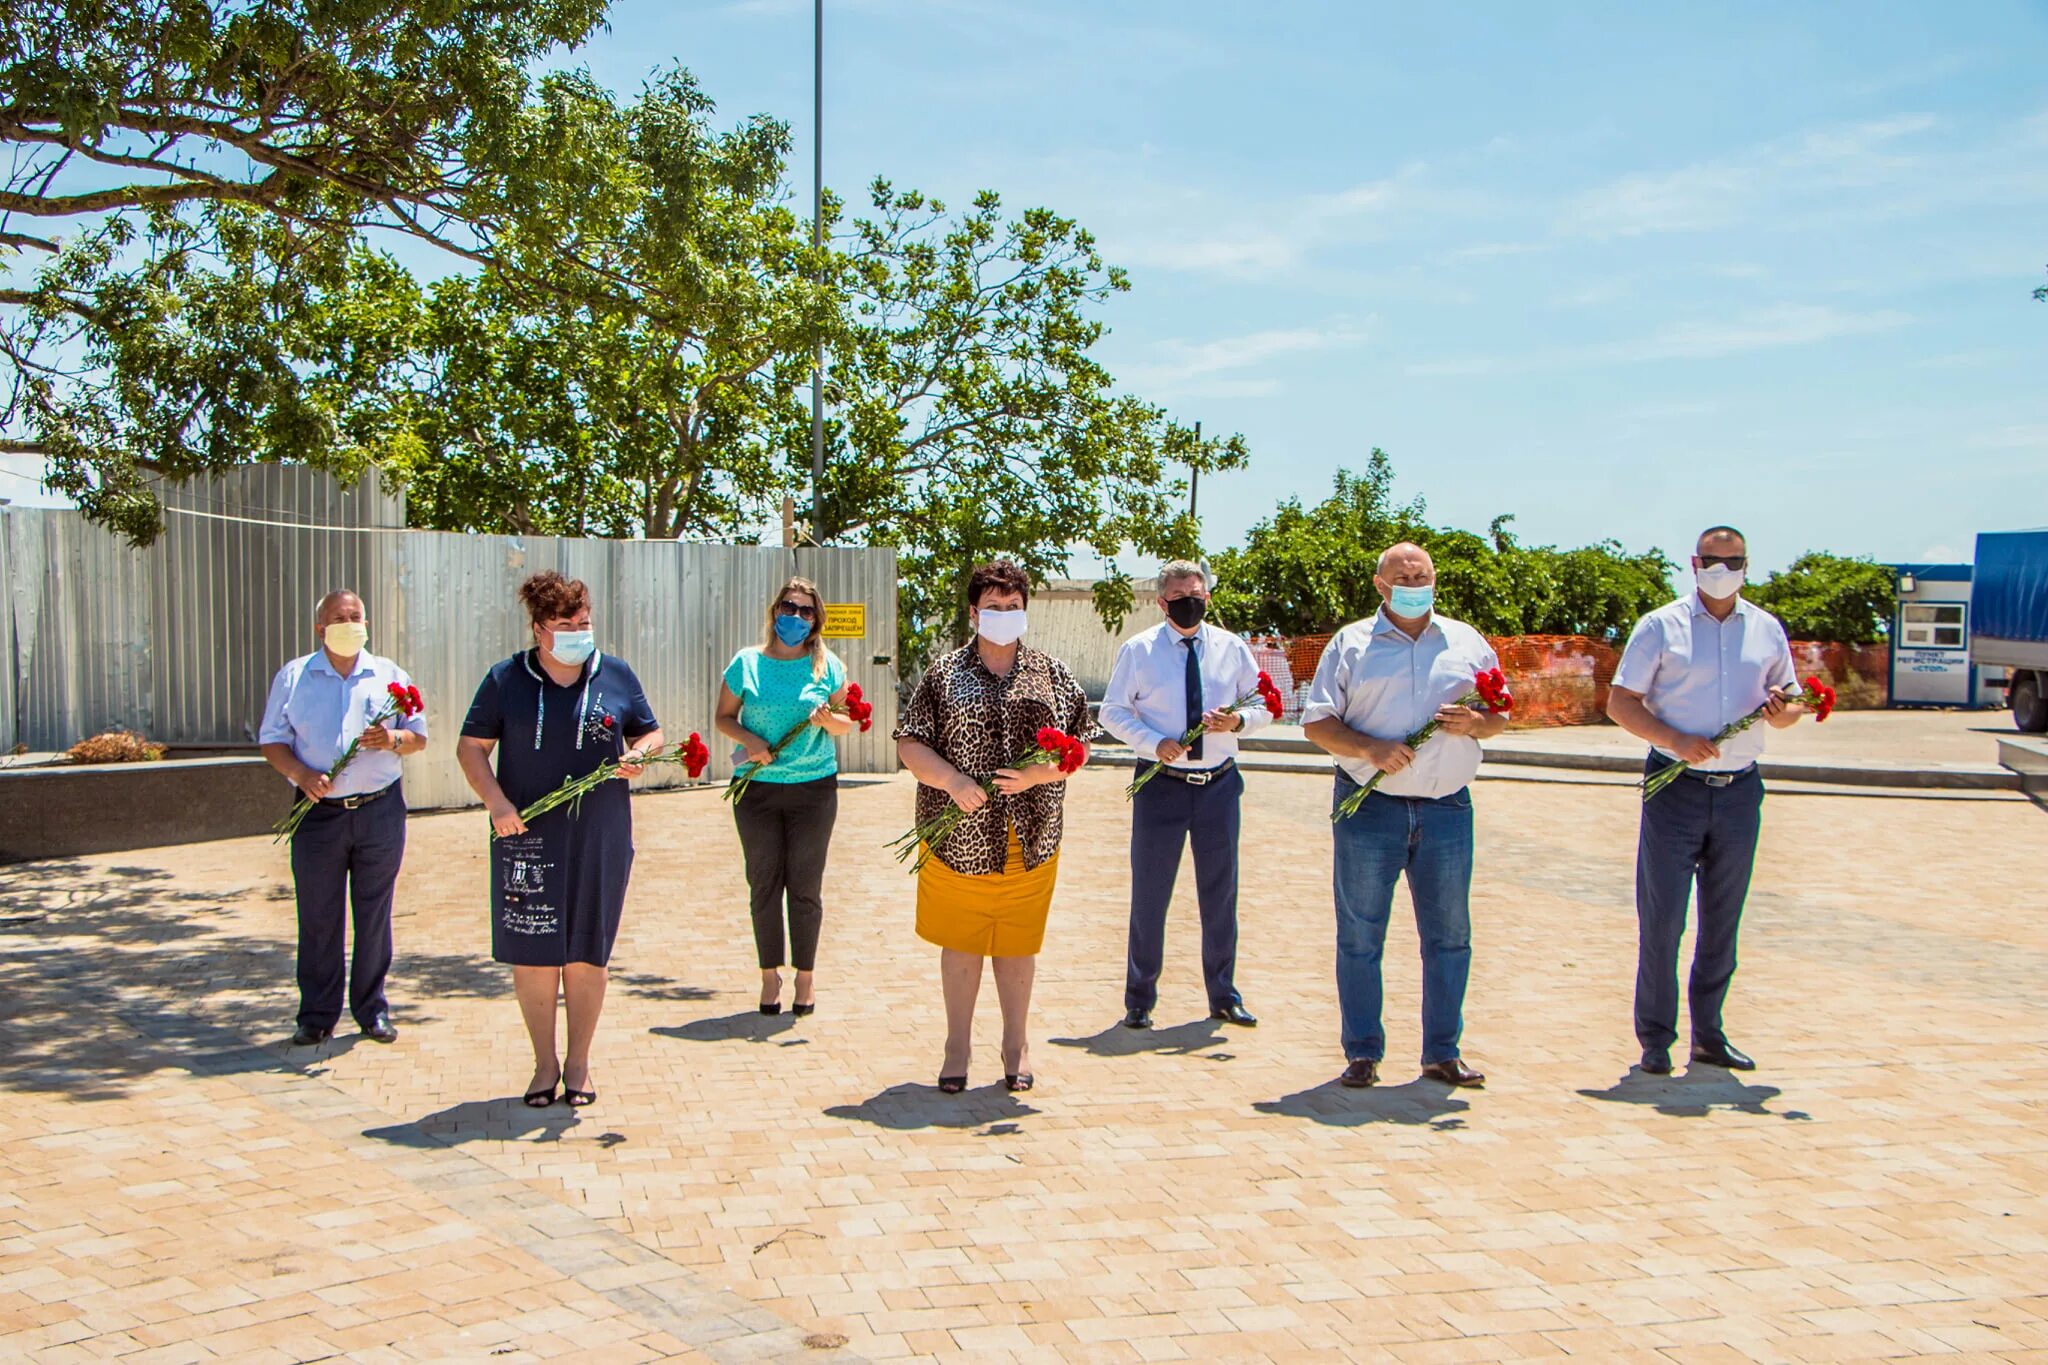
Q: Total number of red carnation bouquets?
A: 7